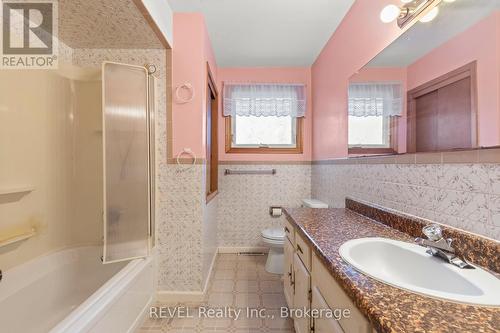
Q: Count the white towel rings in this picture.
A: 2